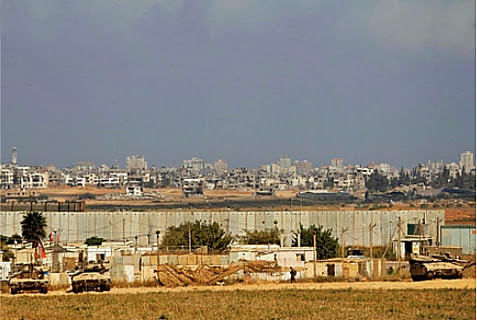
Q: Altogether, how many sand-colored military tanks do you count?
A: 3